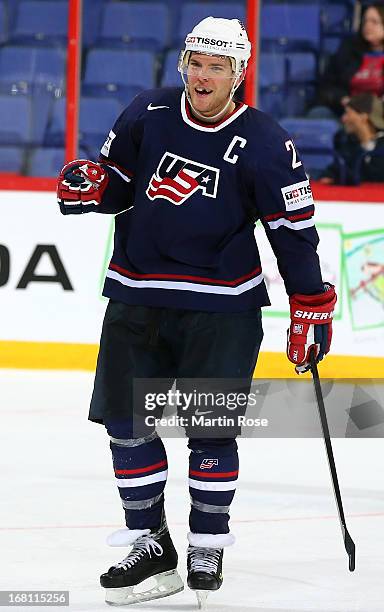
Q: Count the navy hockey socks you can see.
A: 2